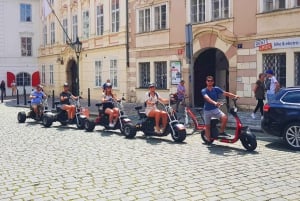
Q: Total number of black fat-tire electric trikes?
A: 4